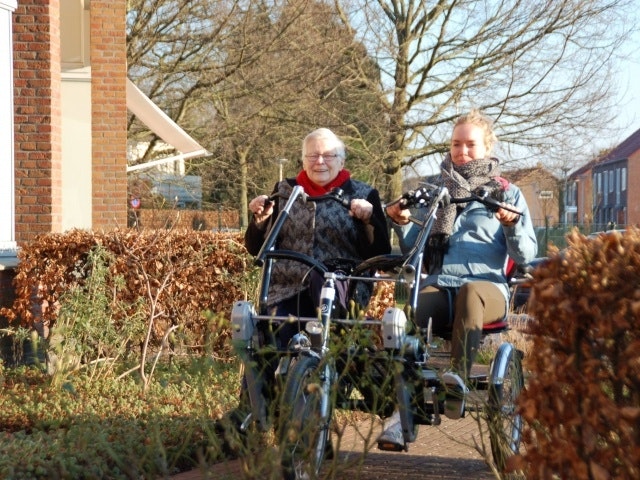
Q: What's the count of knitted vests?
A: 1